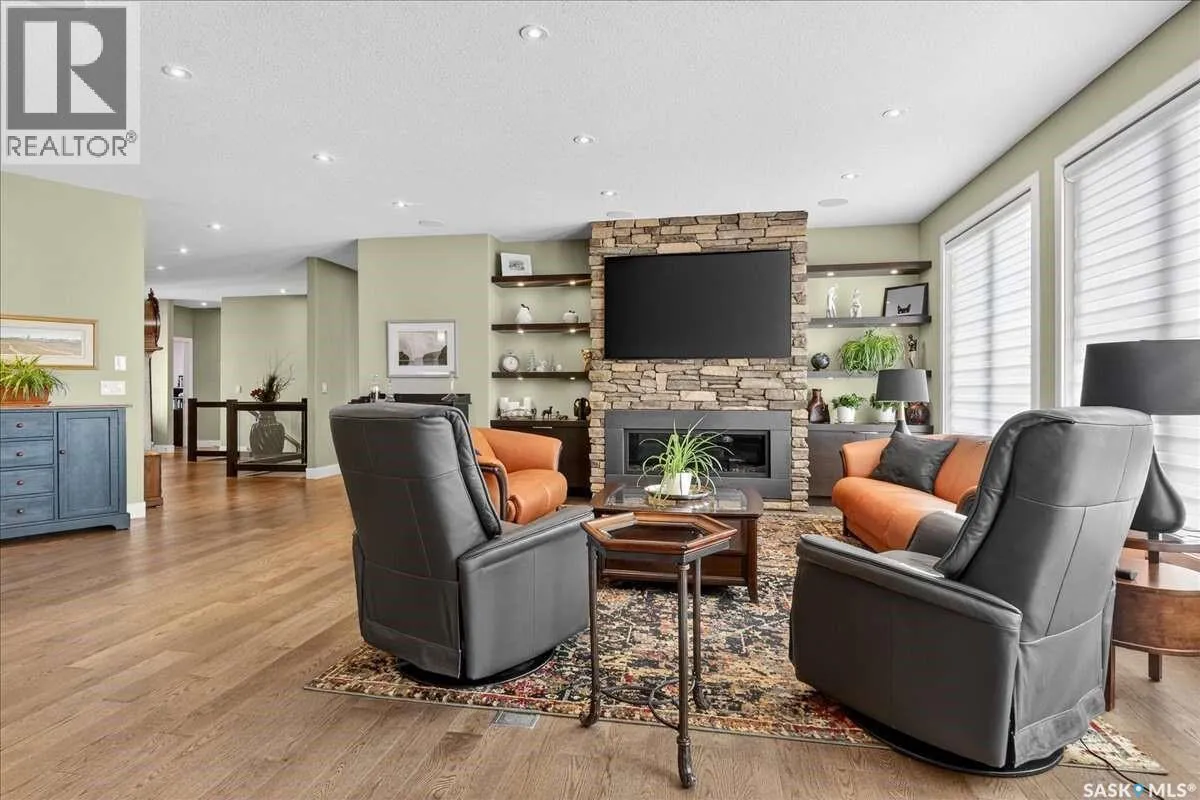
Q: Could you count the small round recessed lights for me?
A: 13